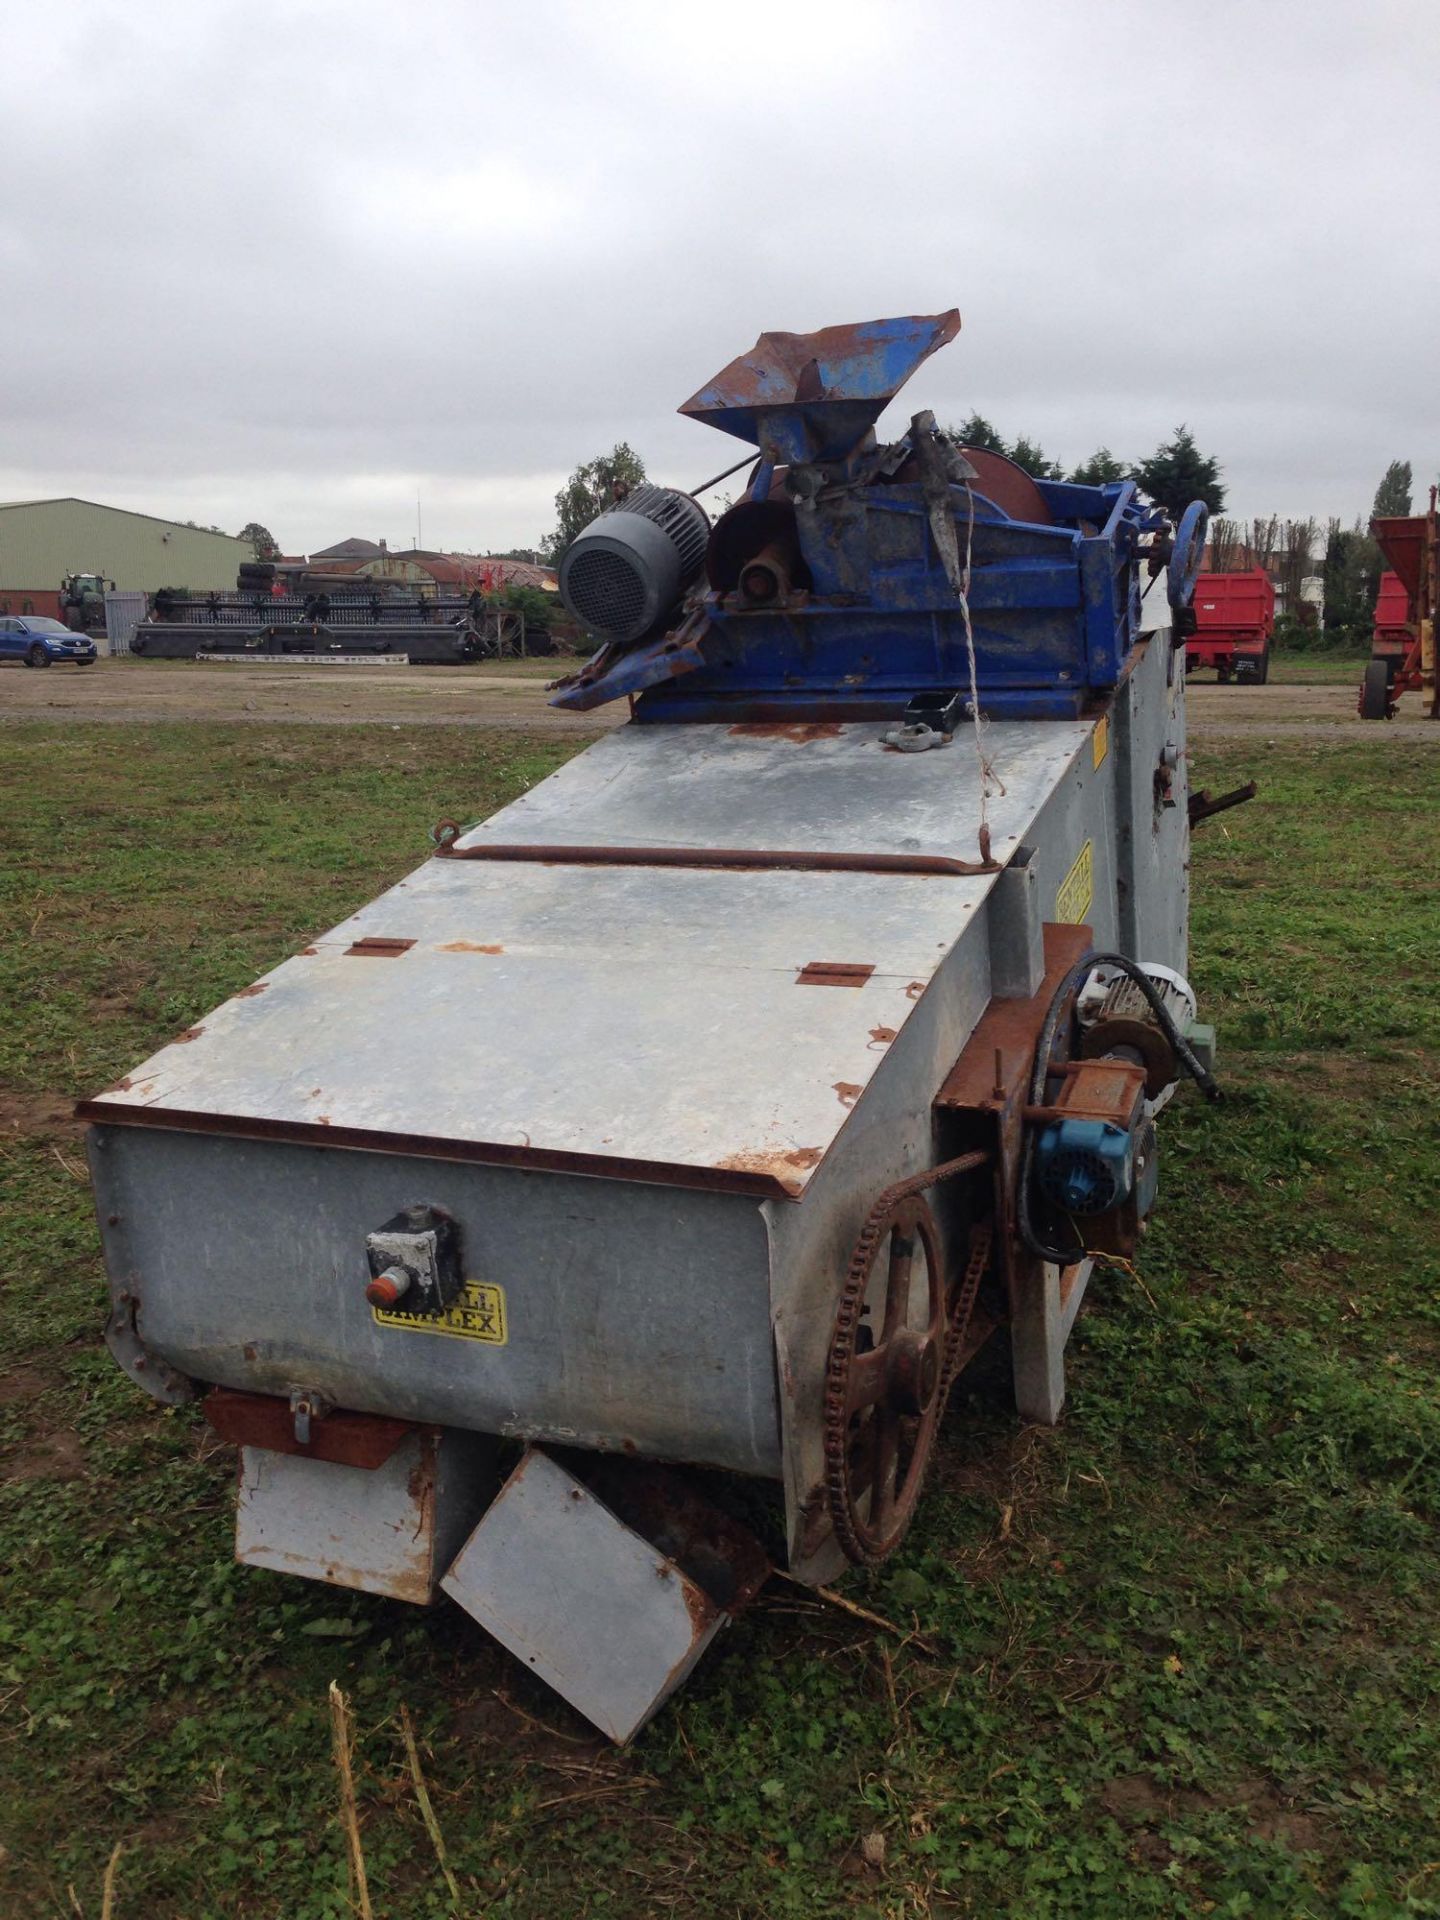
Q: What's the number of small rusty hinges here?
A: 2